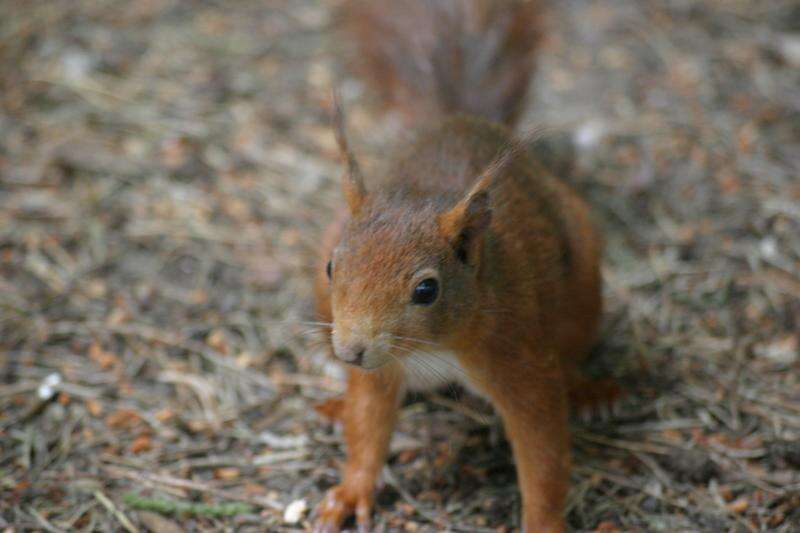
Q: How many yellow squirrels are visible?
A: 0